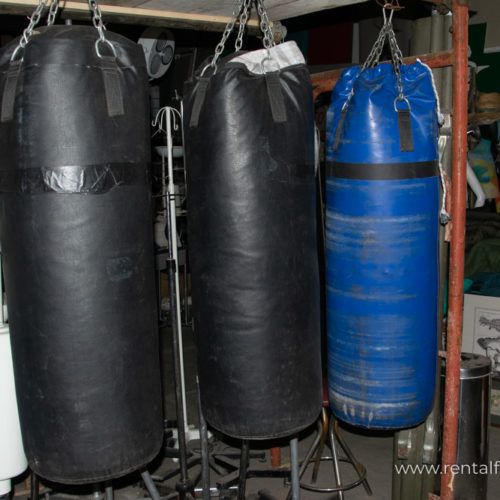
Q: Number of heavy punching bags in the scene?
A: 3